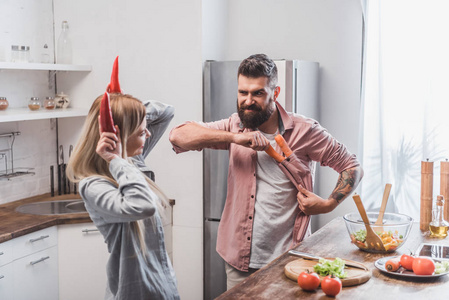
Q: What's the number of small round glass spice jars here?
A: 3